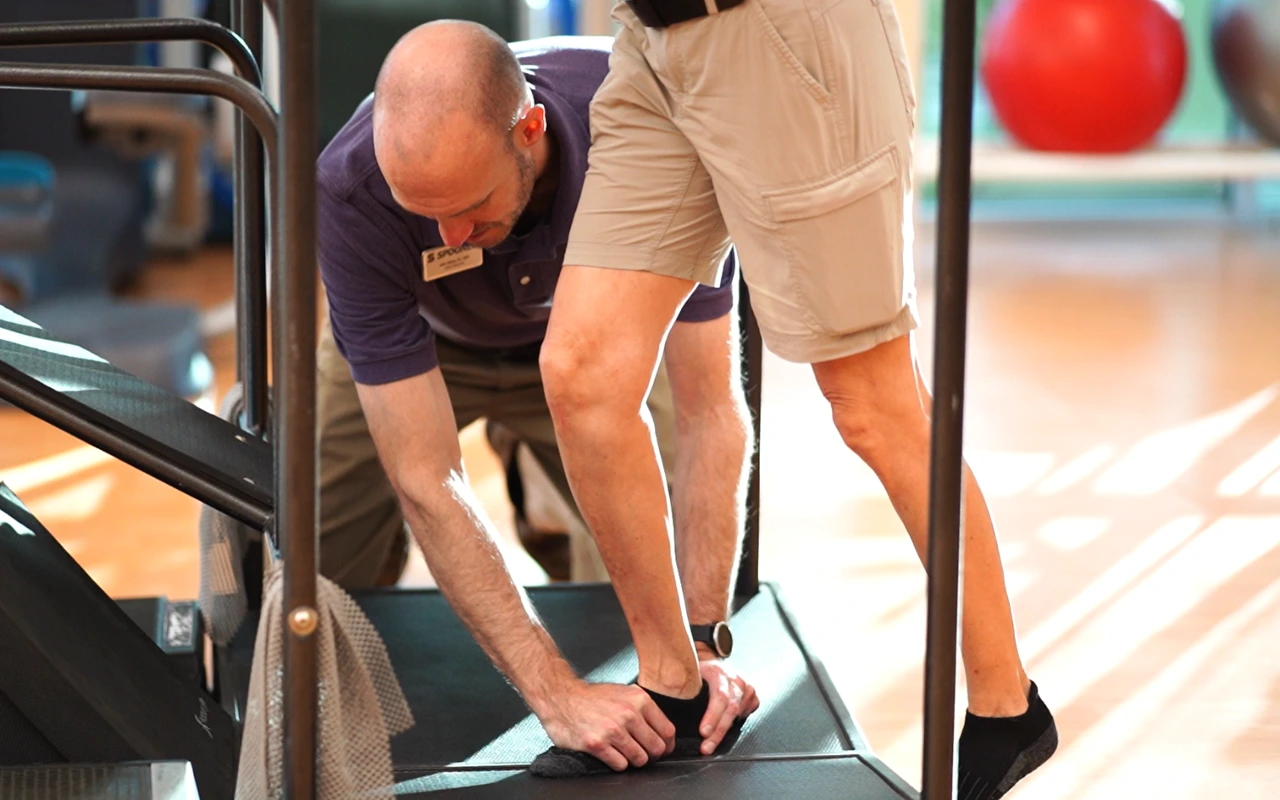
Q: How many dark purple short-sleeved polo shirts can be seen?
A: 1